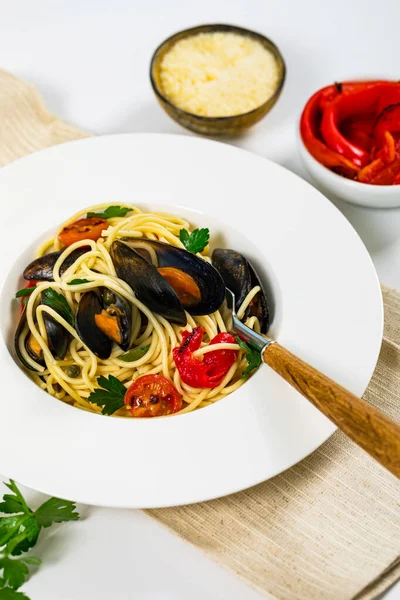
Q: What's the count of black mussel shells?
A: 5